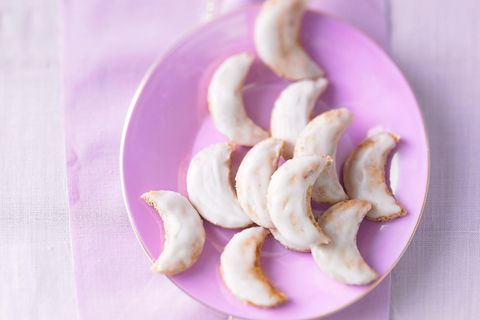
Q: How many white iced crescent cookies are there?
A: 11